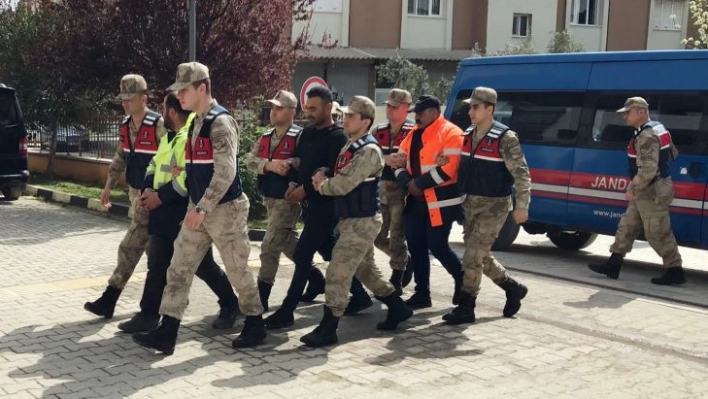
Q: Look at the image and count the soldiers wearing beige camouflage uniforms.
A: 7